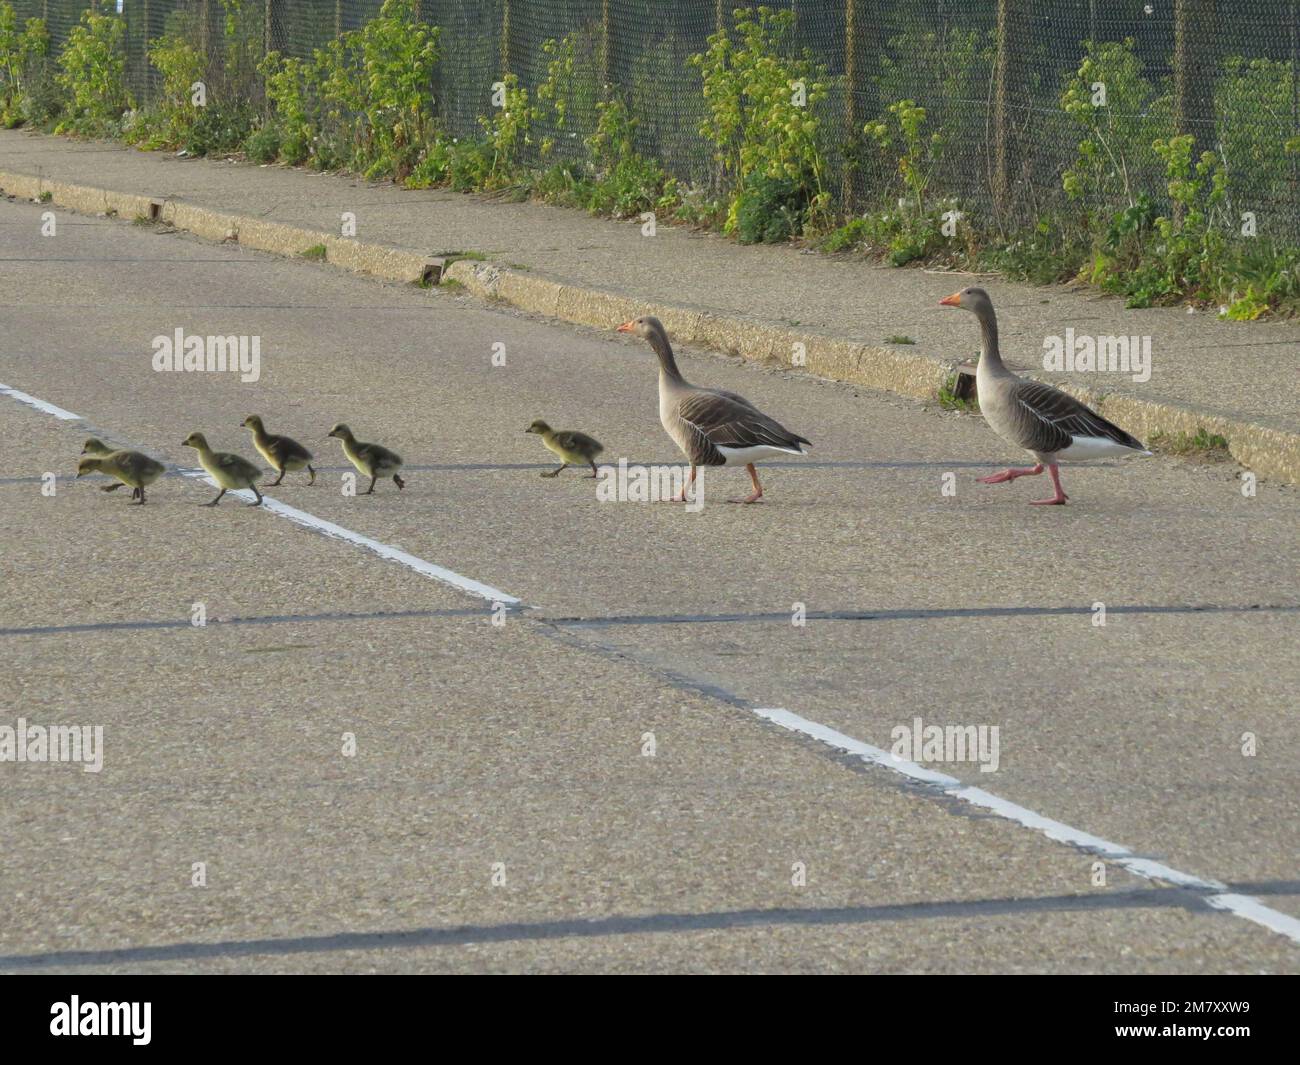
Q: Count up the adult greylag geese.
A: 2